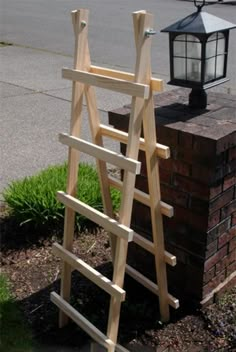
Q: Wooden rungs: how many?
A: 10